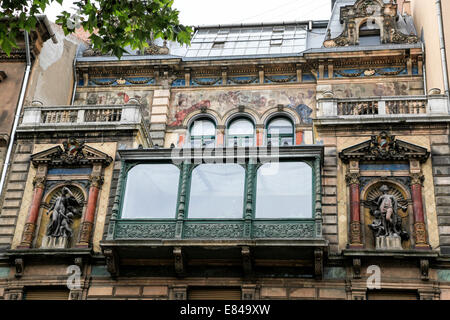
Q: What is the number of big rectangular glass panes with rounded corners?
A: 3